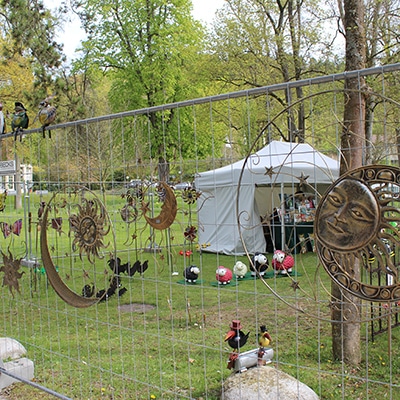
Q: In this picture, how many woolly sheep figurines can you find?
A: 5